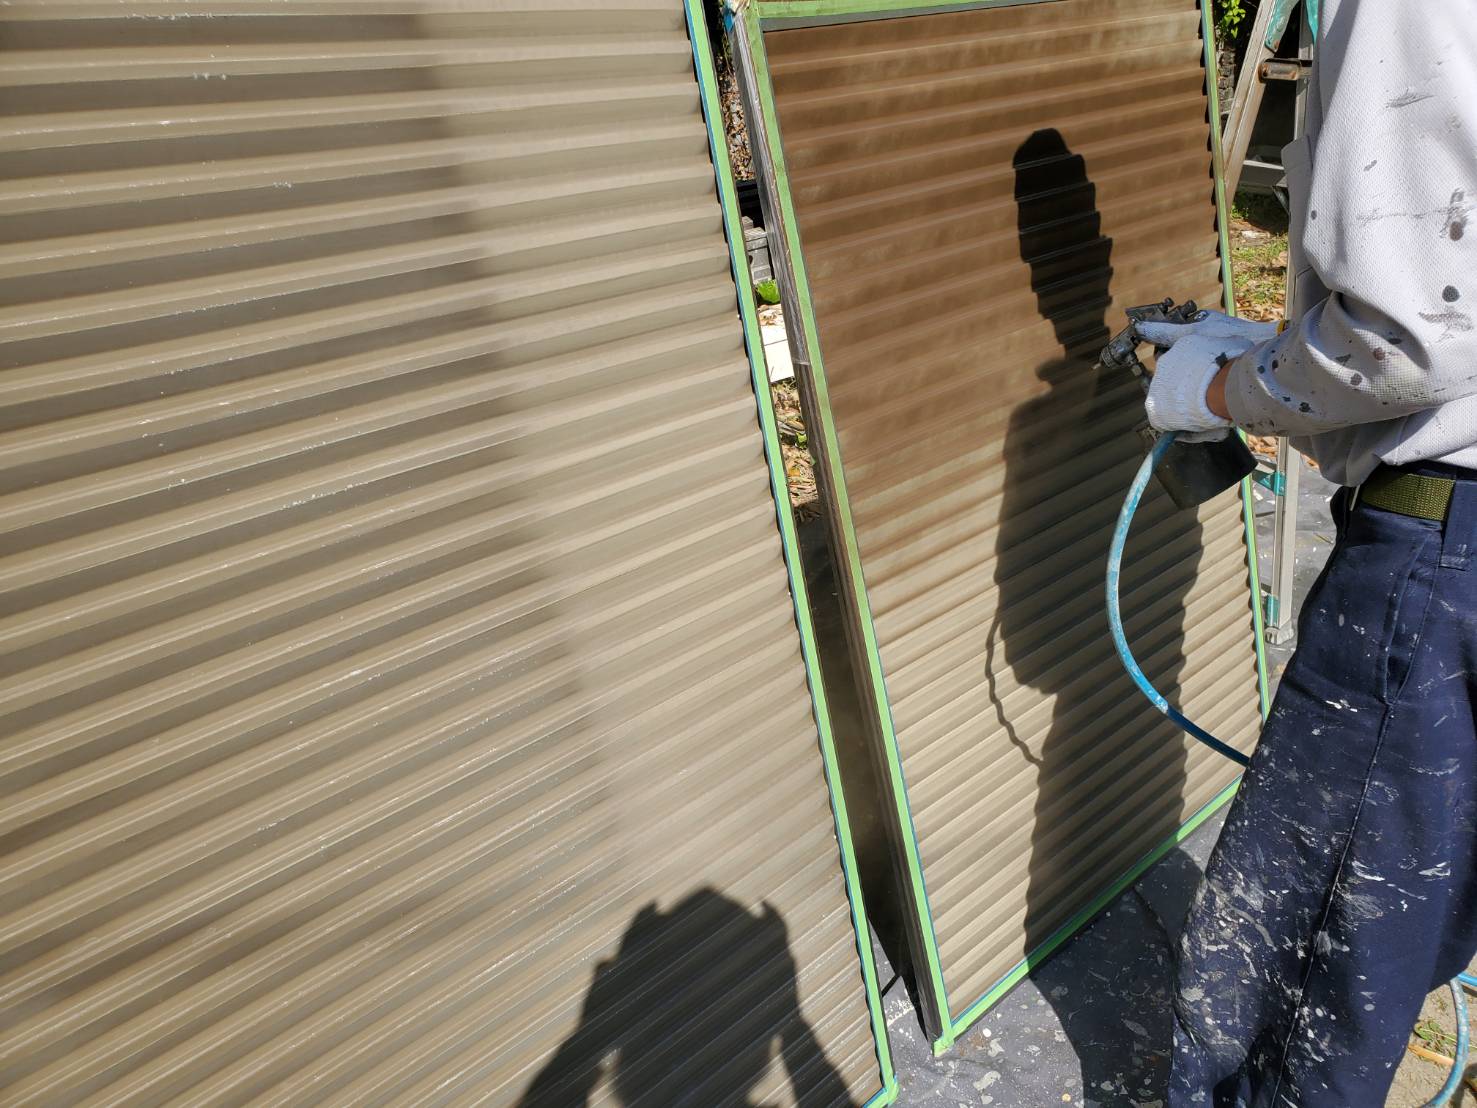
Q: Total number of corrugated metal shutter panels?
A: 2